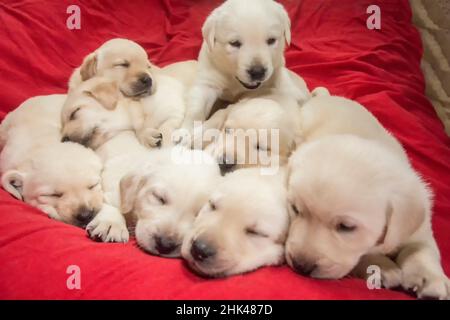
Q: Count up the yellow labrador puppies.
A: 8